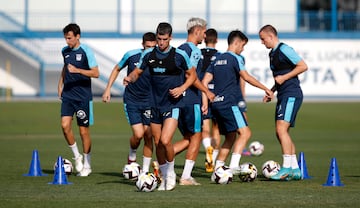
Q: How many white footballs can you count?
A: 7